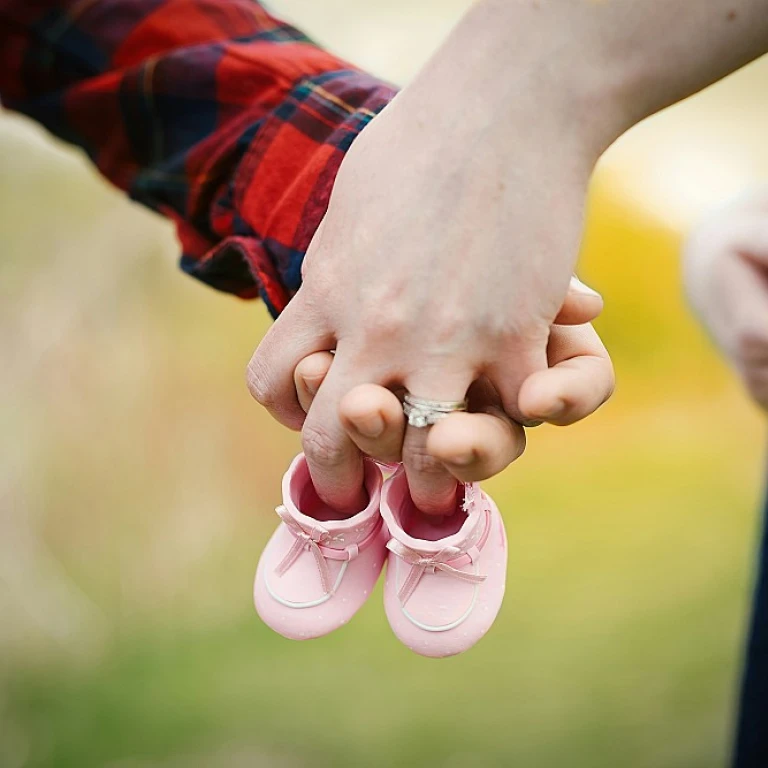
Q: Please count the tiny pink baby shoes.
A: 2